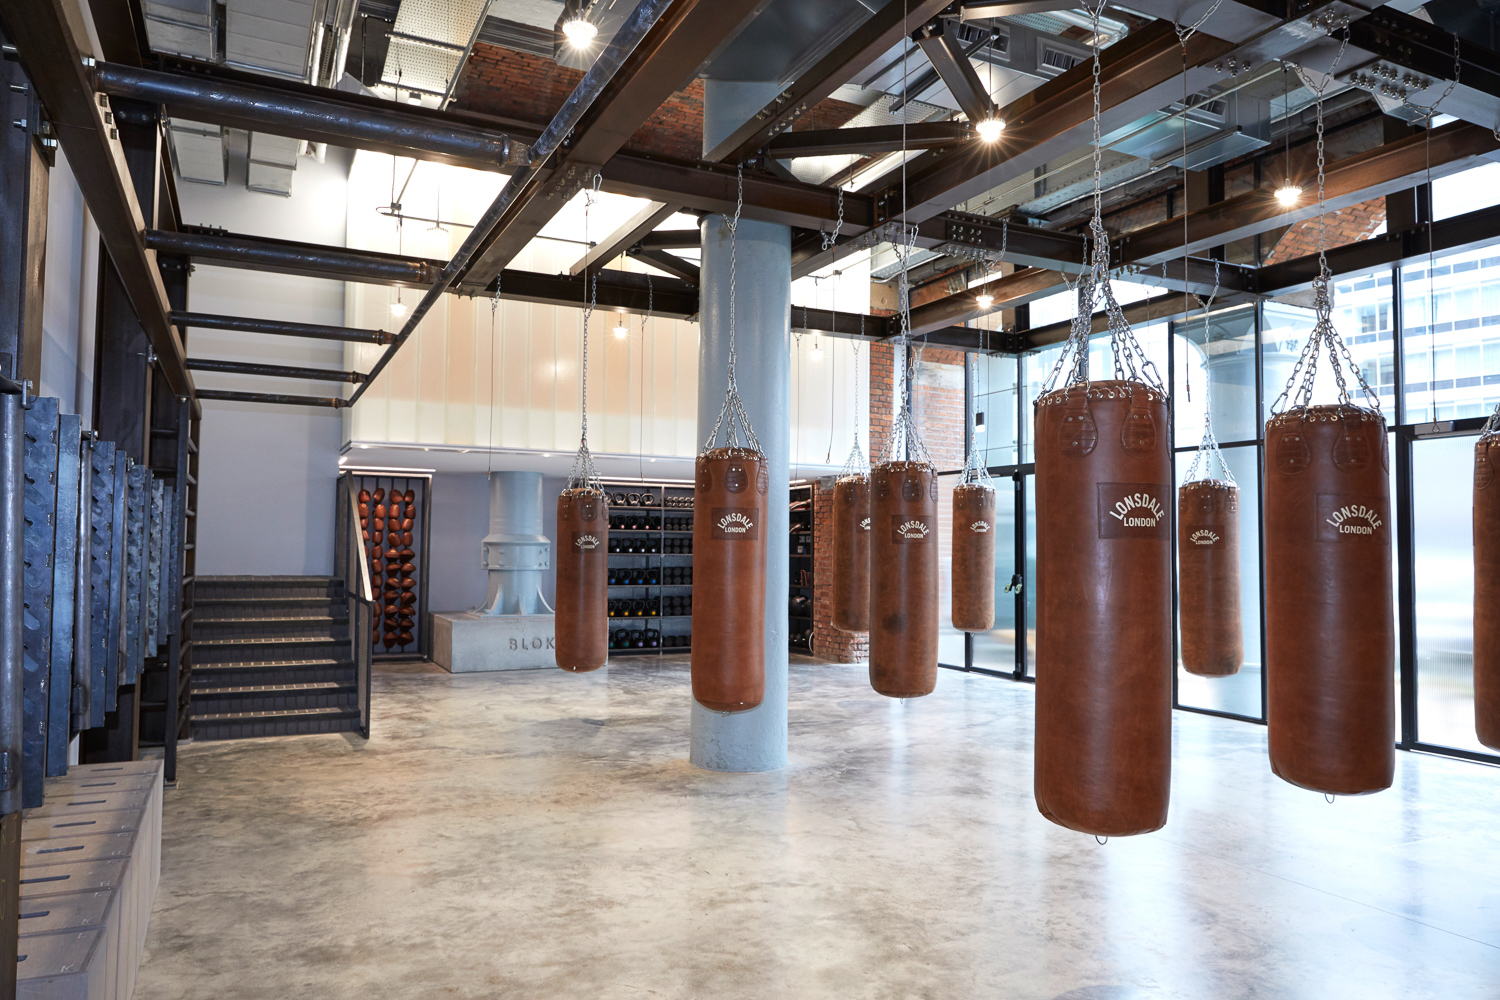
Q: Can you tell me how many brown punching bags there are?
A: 9